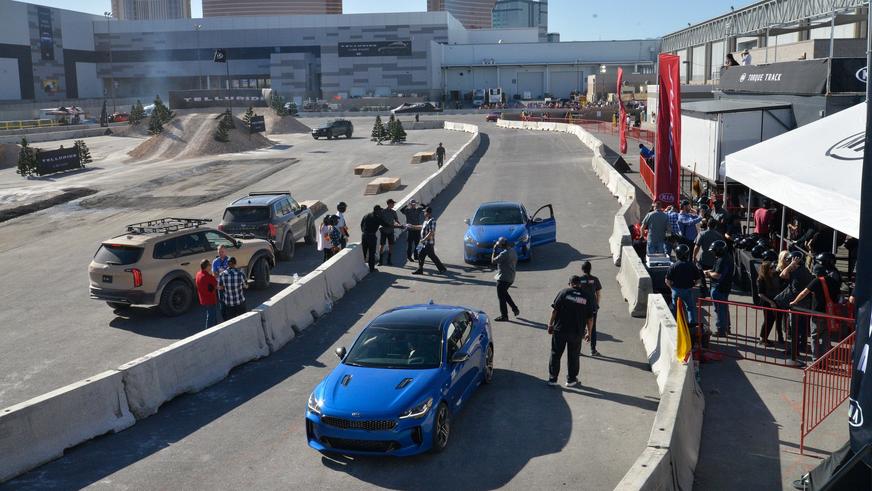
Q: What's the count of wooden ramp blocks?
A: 4